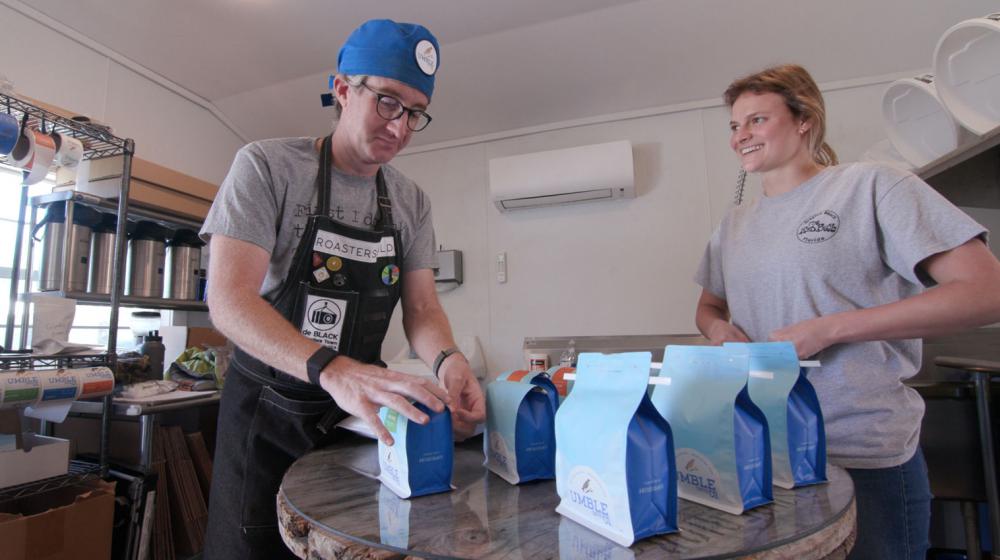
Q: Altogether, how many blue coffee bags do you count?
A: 7